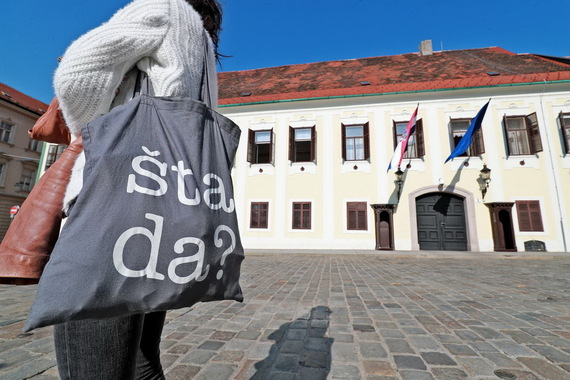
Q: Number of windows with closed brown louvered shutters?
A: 4